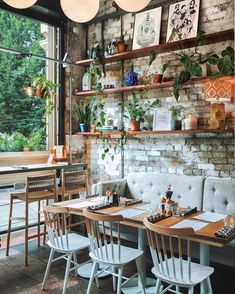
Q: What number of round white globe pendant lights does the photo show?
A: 3